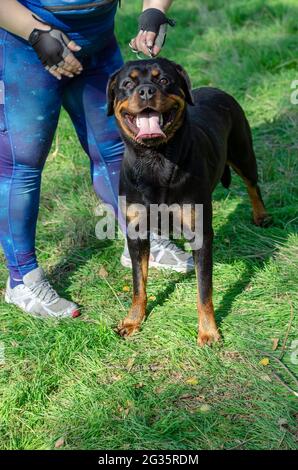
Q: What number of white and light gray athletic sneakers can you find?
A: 2